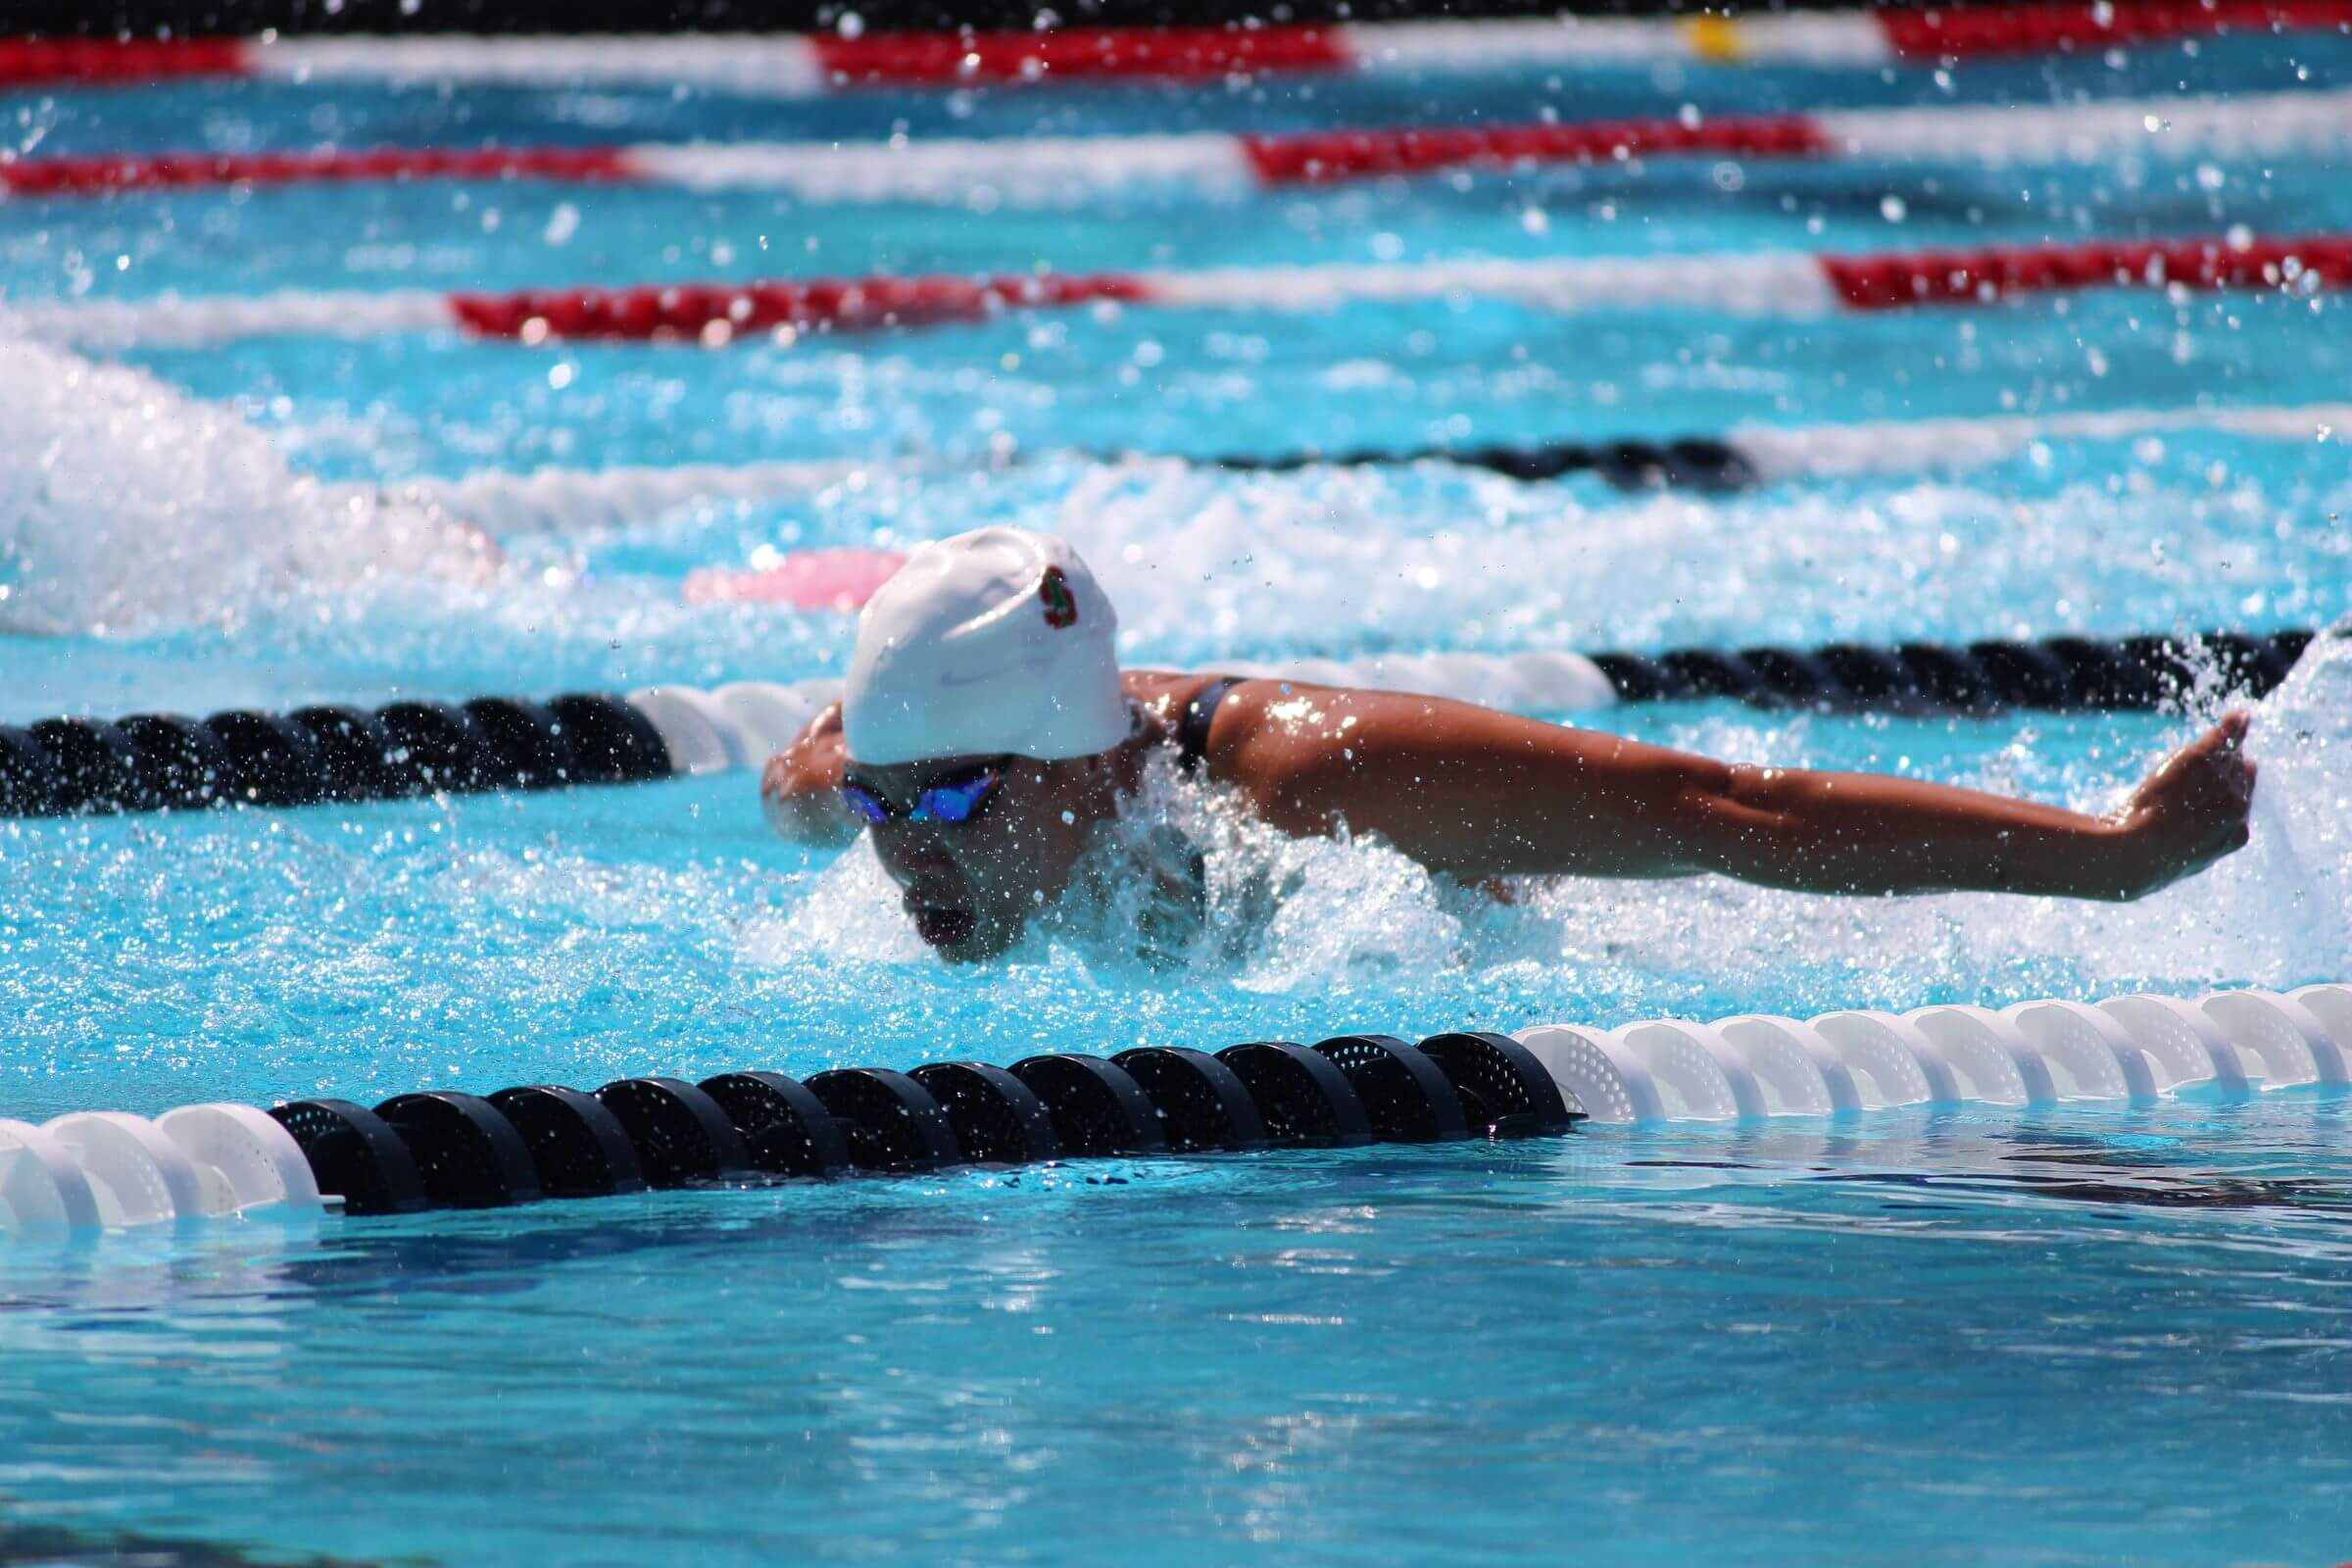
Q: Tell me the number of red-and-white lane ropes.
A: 3